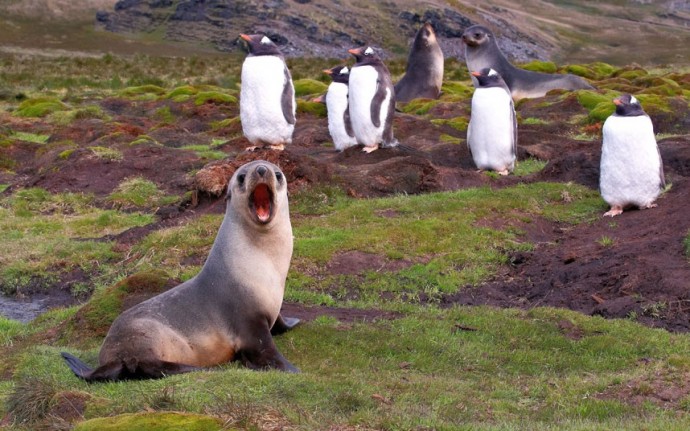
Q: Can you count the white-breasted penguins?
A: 5